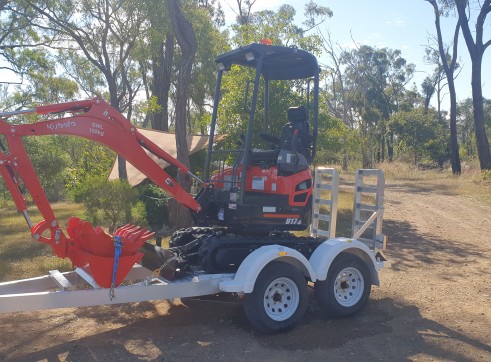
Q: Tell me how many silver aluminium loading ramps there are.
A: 2